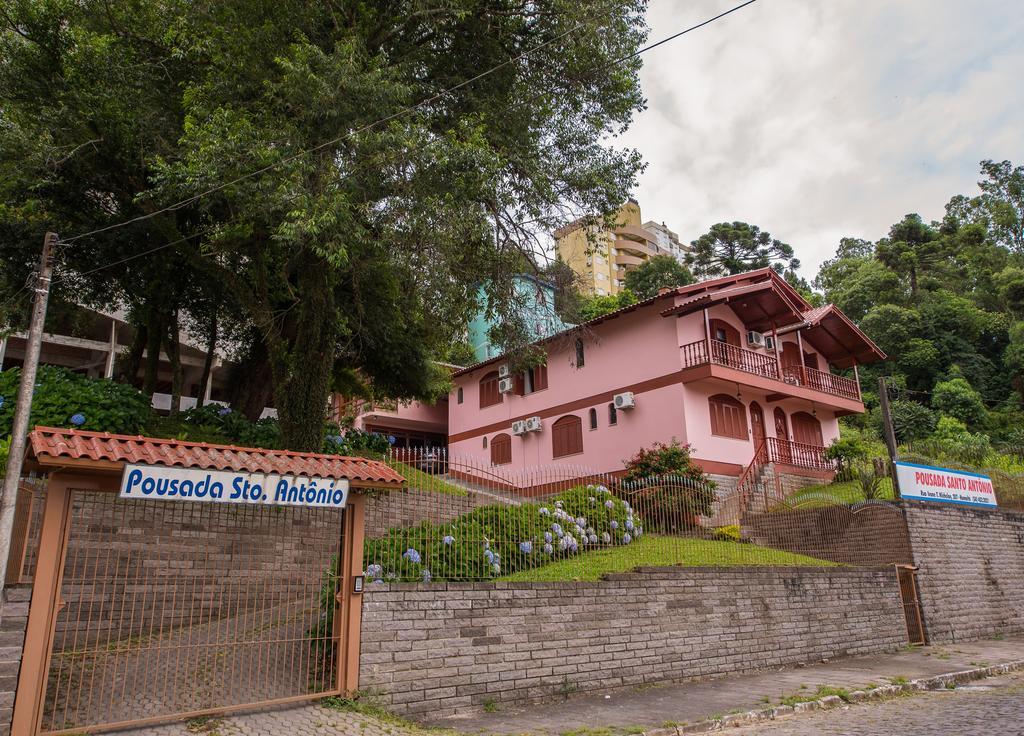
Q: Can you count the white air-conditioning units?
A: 7